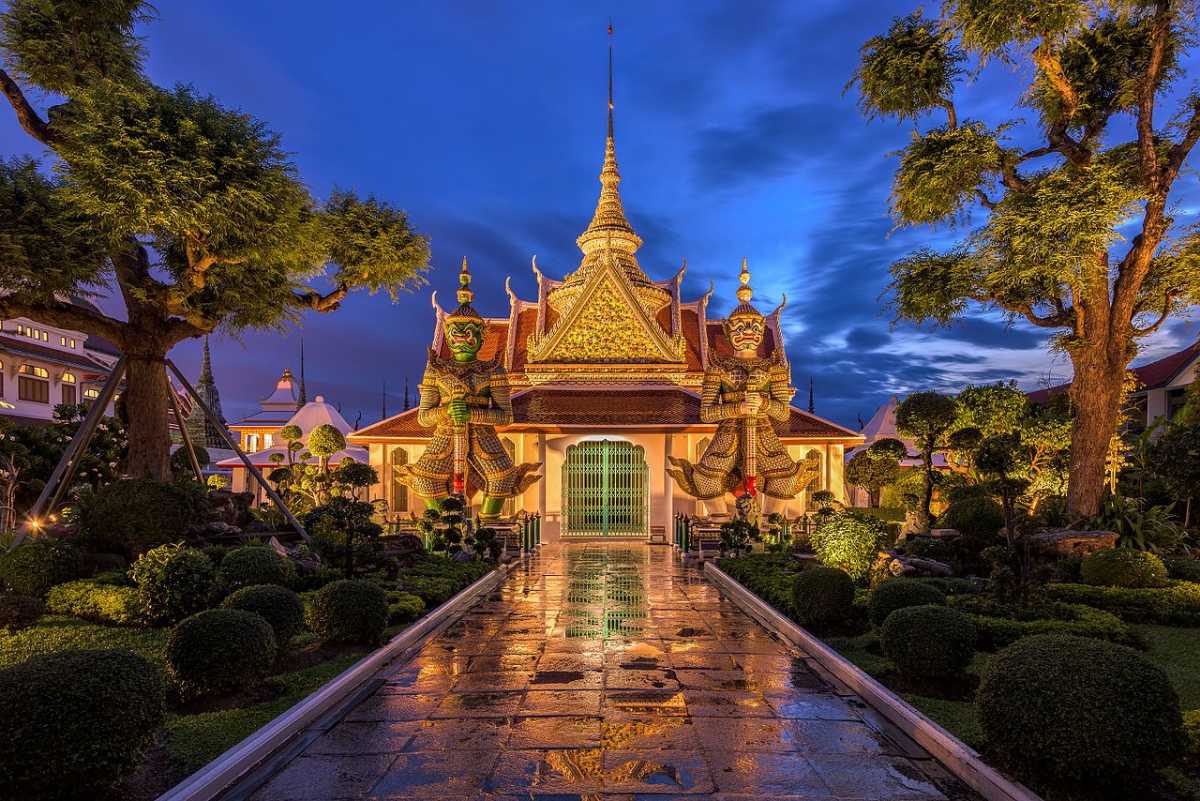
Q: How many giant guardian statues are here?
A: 2